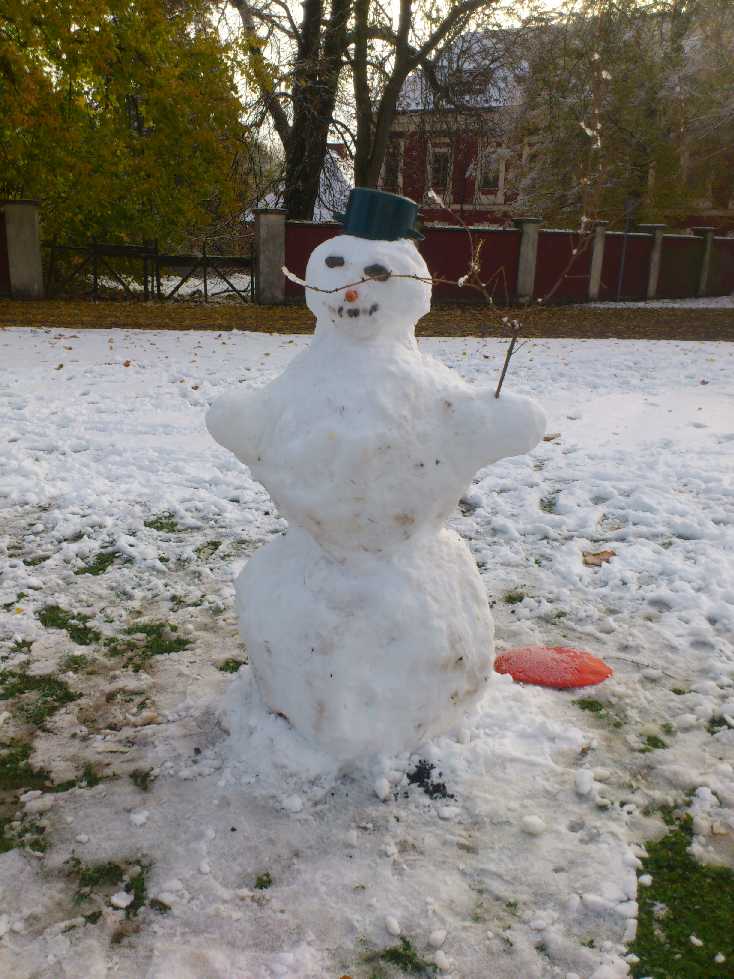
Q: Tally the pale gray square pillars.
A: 6